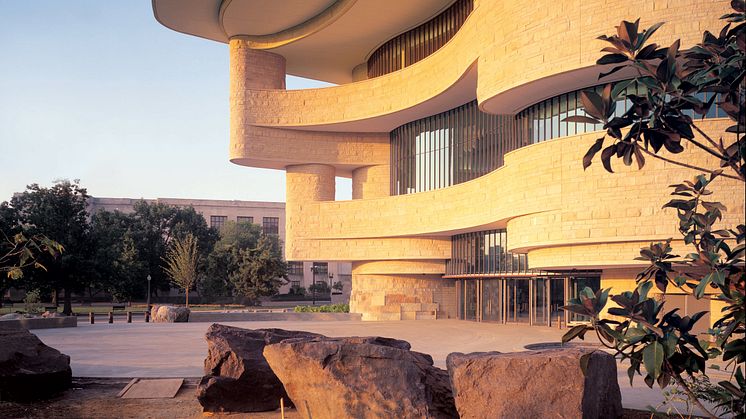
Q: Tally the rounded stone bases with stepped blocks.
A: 1